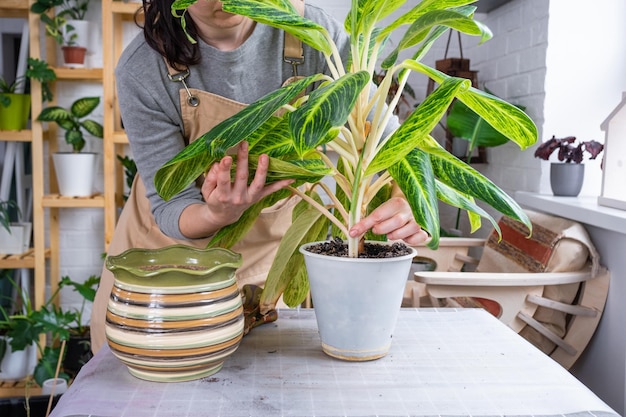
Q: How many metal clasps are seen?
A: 2